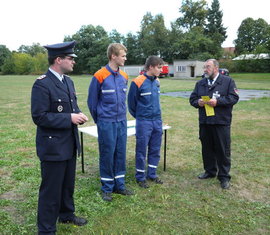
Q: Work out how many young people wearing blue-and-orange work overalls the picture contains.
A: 2